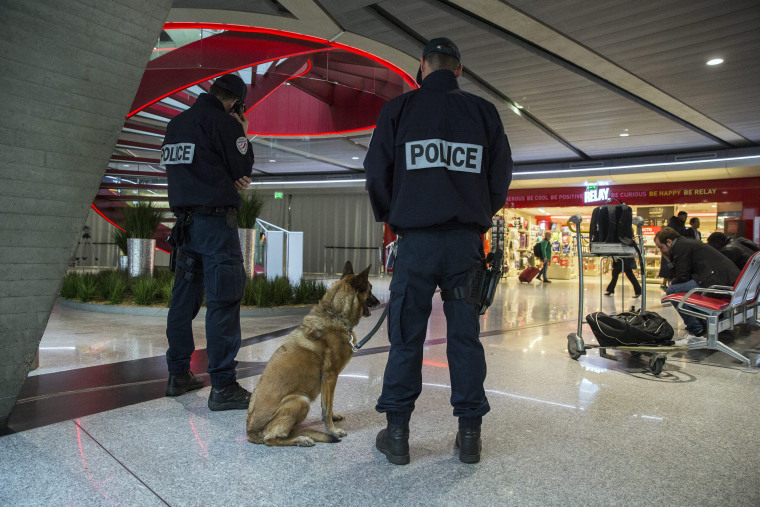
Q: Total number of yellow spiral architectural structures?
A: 0